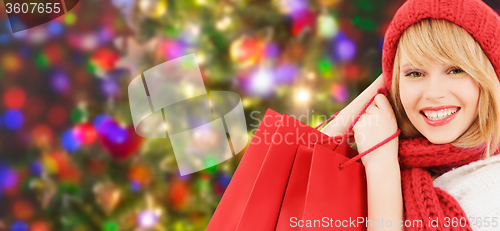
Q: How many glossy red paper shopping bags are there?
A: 2